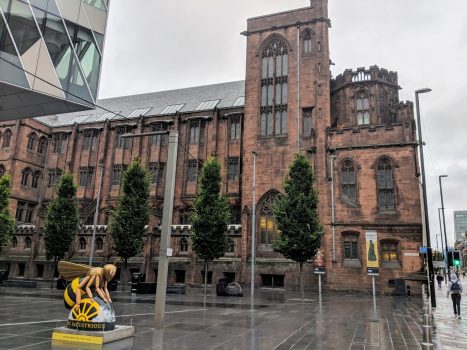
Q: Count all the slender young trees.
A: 5